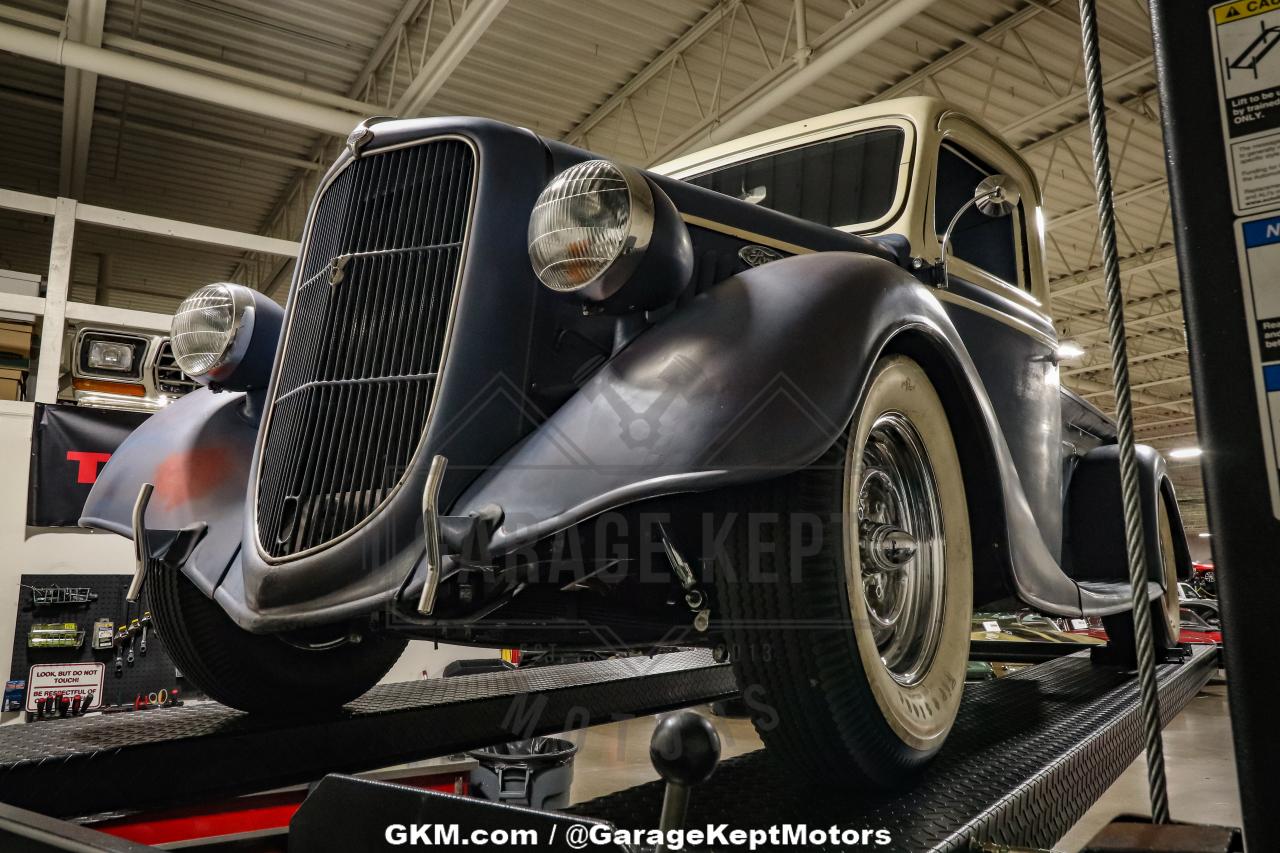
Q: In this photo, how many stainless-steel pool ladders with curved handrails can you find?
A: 0